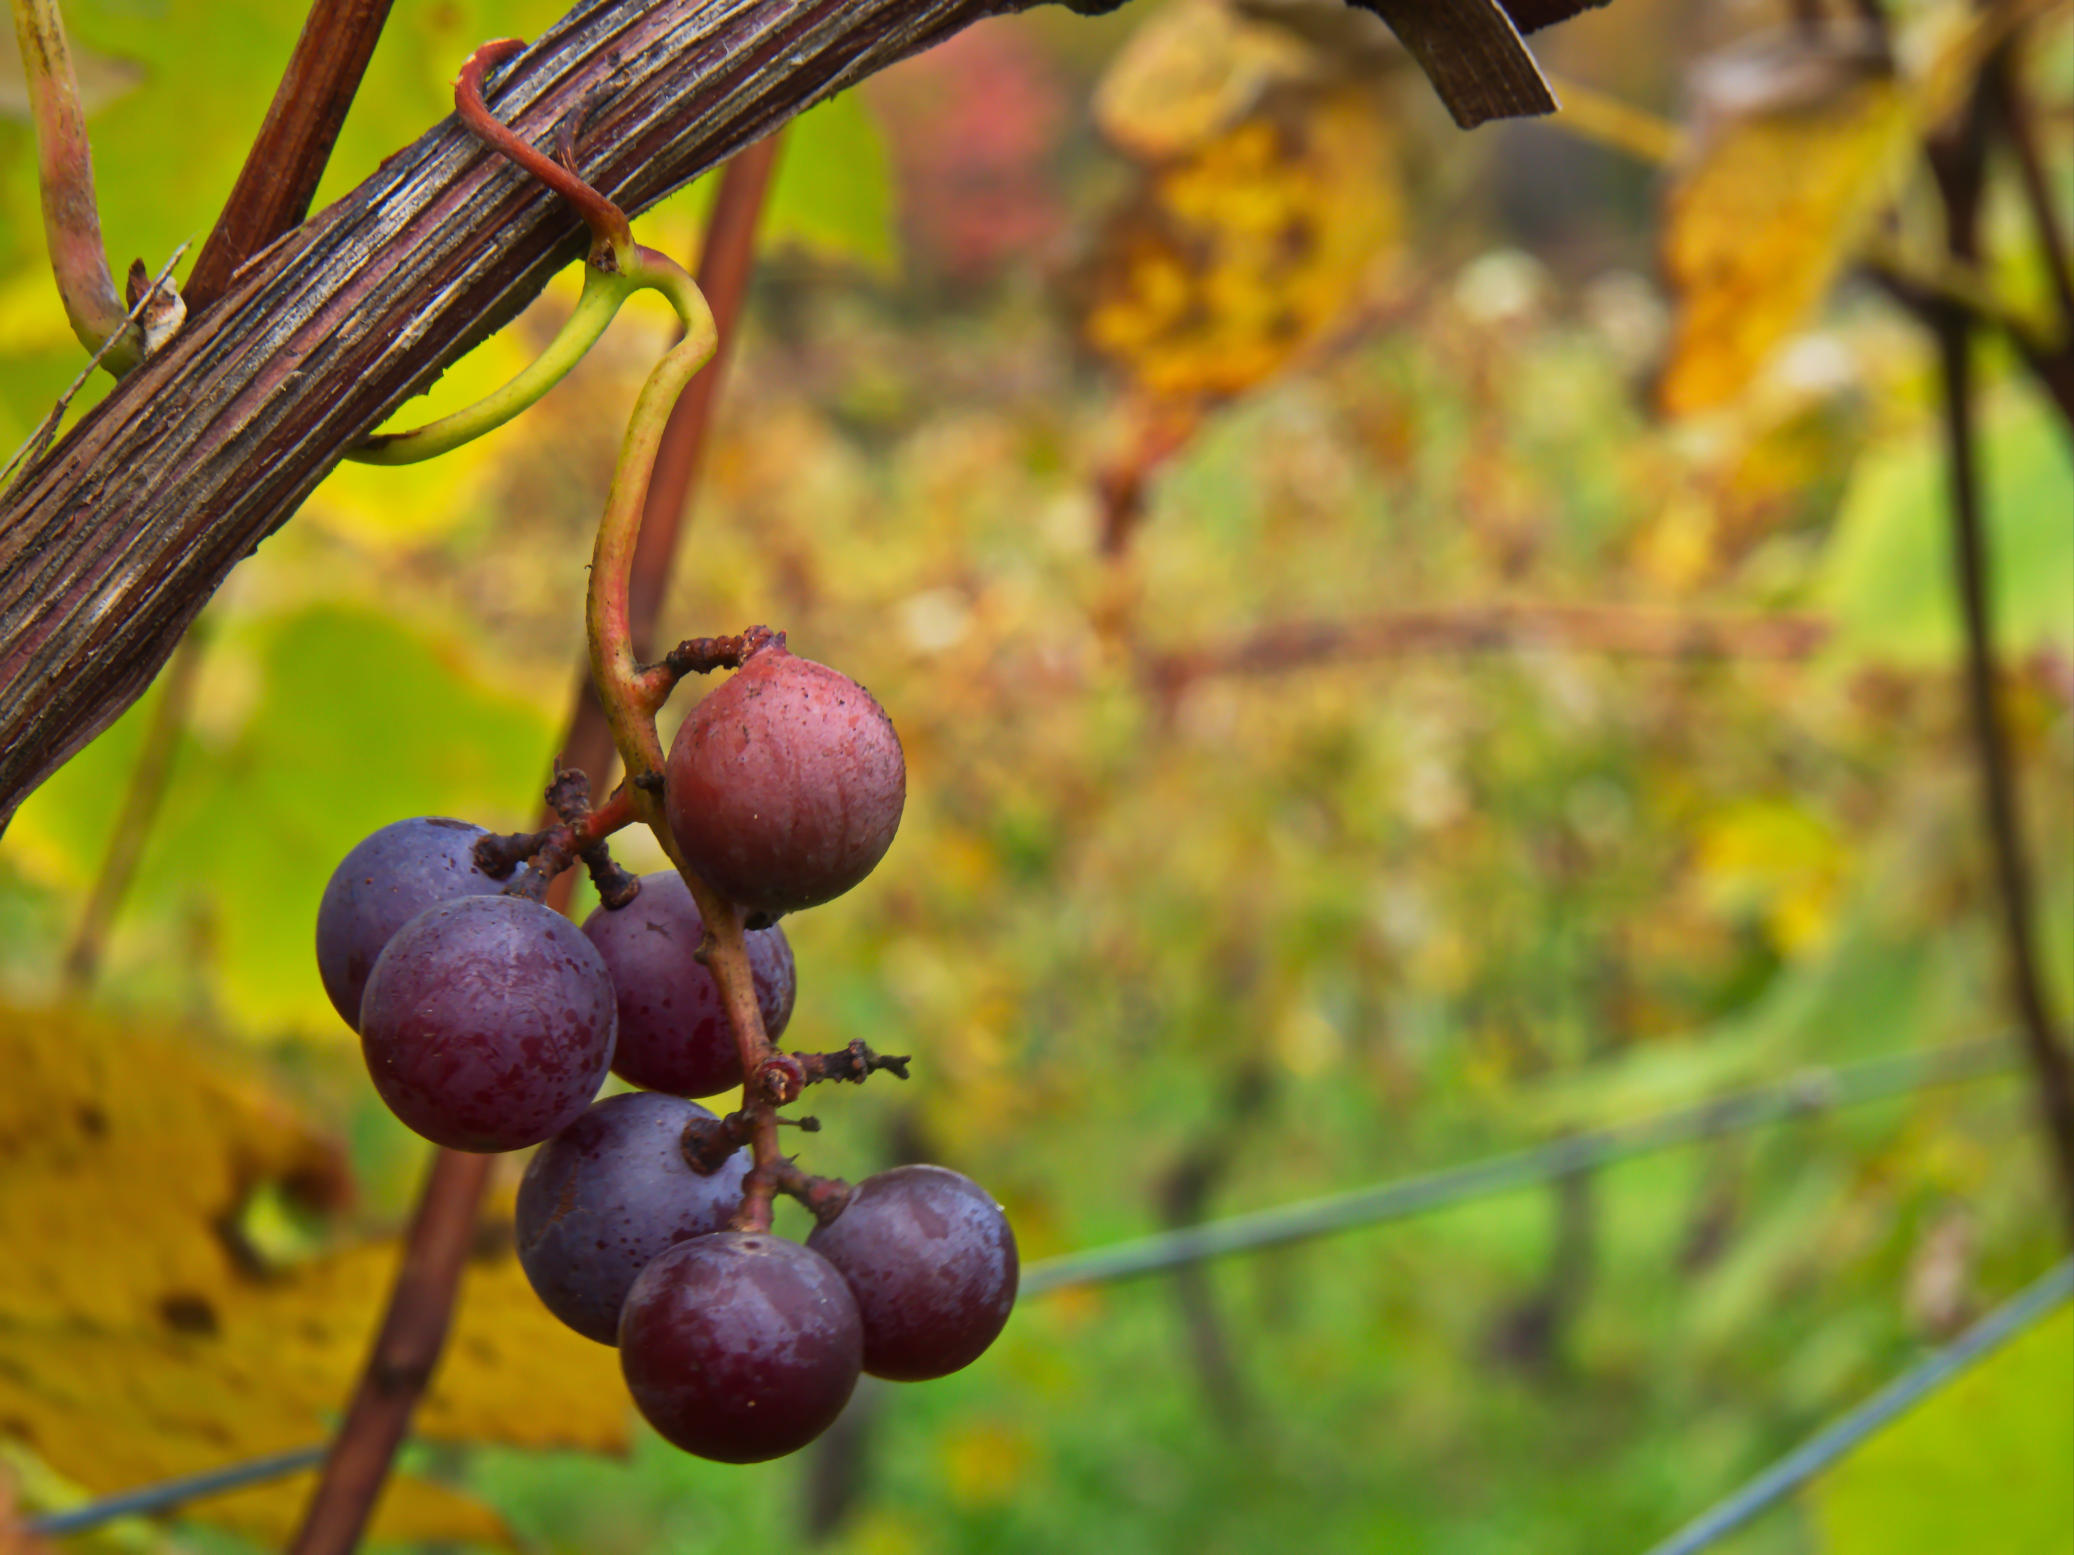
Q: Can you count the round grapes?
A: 7